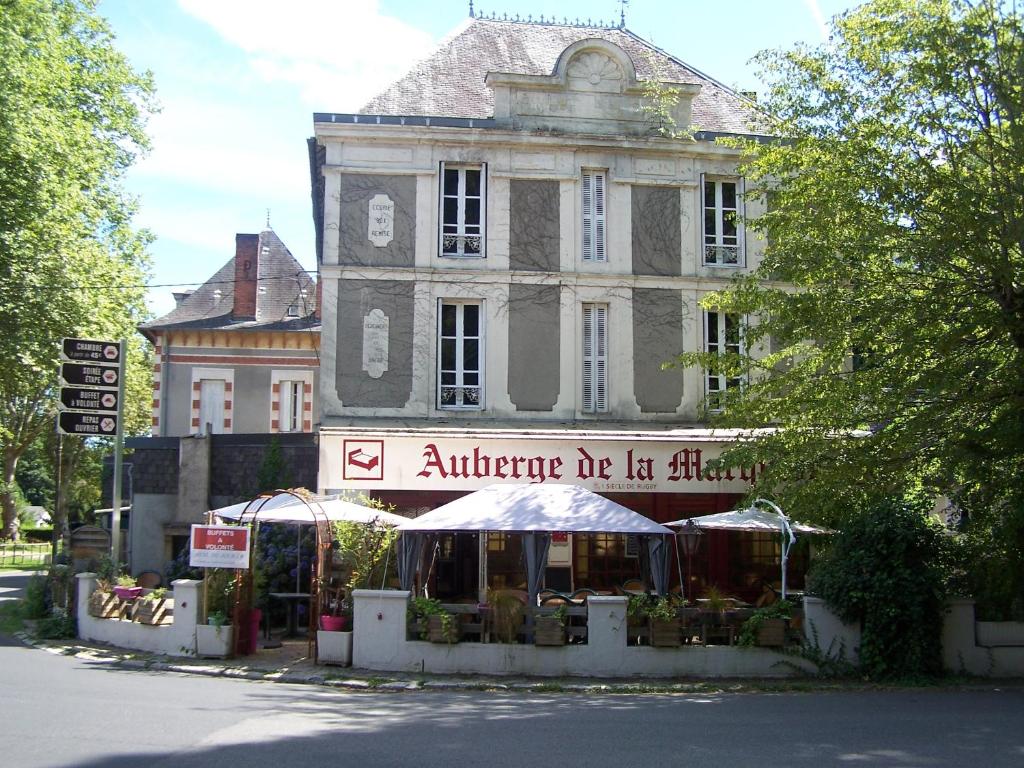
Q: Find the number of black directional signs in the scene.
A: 4